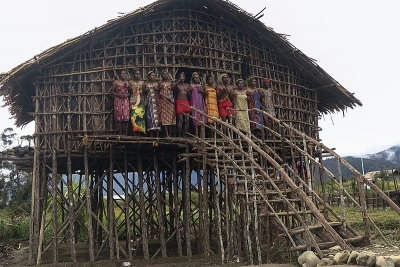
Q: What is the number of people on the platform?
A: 11